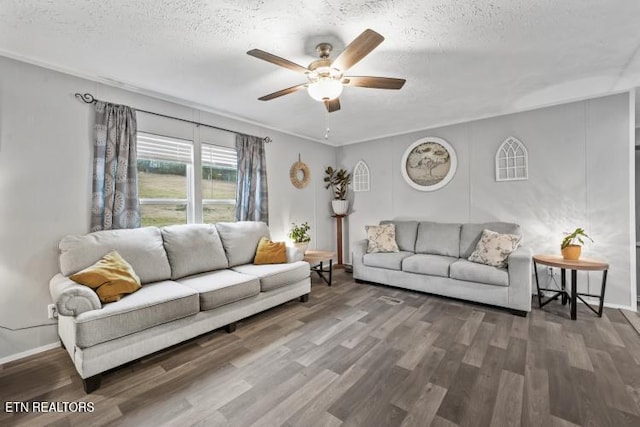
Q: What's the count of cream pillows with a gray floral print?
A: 2